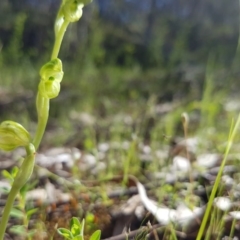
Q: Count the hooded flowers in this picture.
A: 3